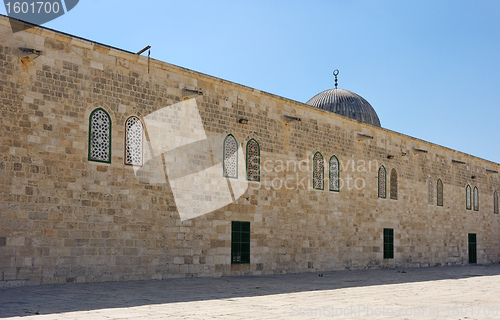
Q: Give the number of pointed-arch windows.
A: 13